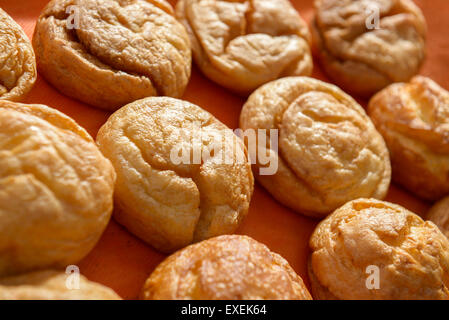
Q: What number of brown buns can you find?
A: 12